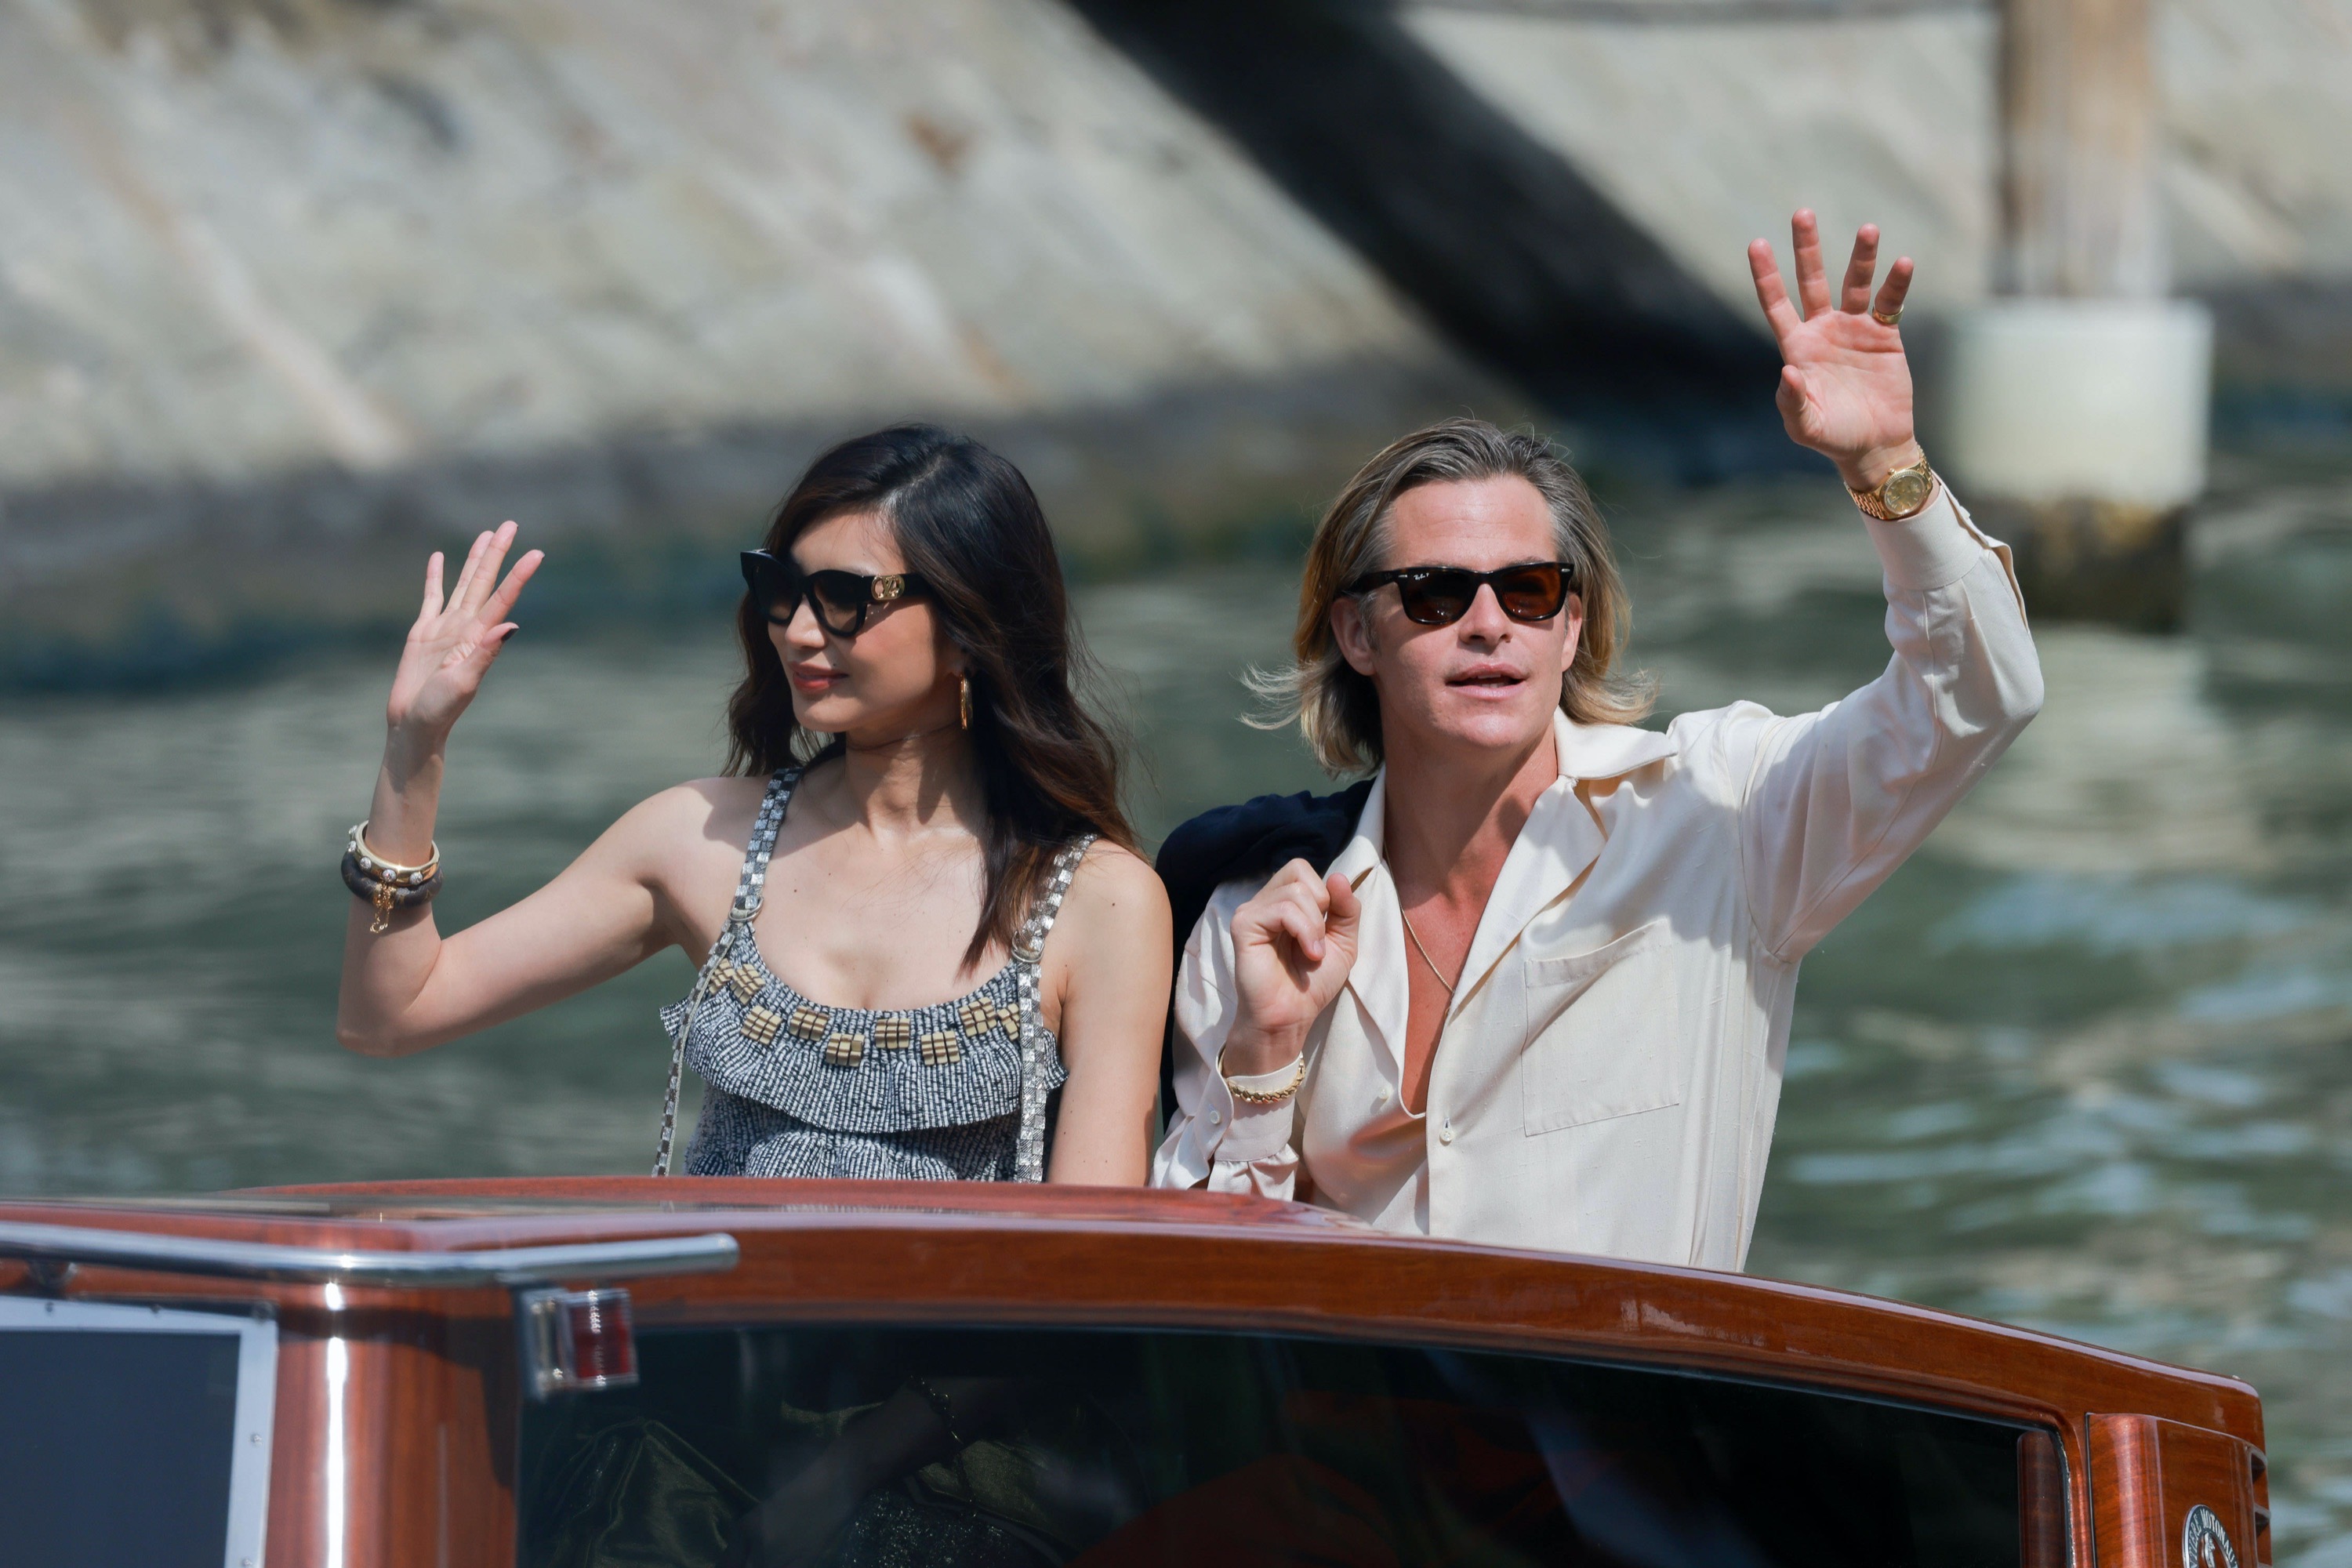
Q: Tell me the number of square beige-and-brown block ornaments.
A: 9